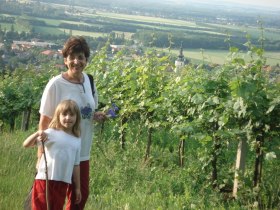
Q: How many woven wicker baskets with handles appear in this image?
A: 0